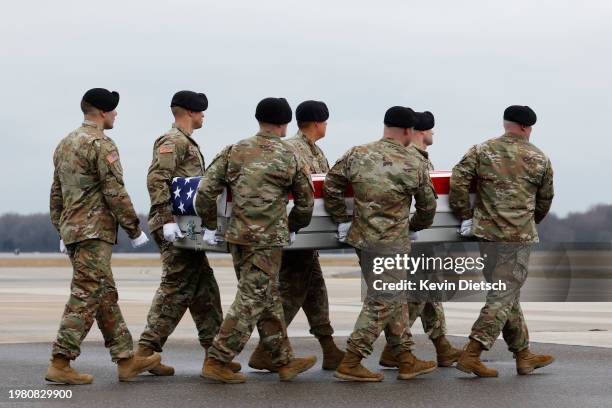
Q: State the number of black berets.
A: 7